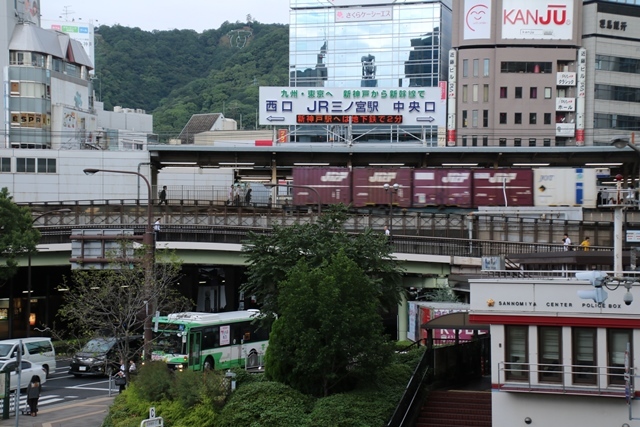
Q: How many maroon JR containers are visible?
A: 4